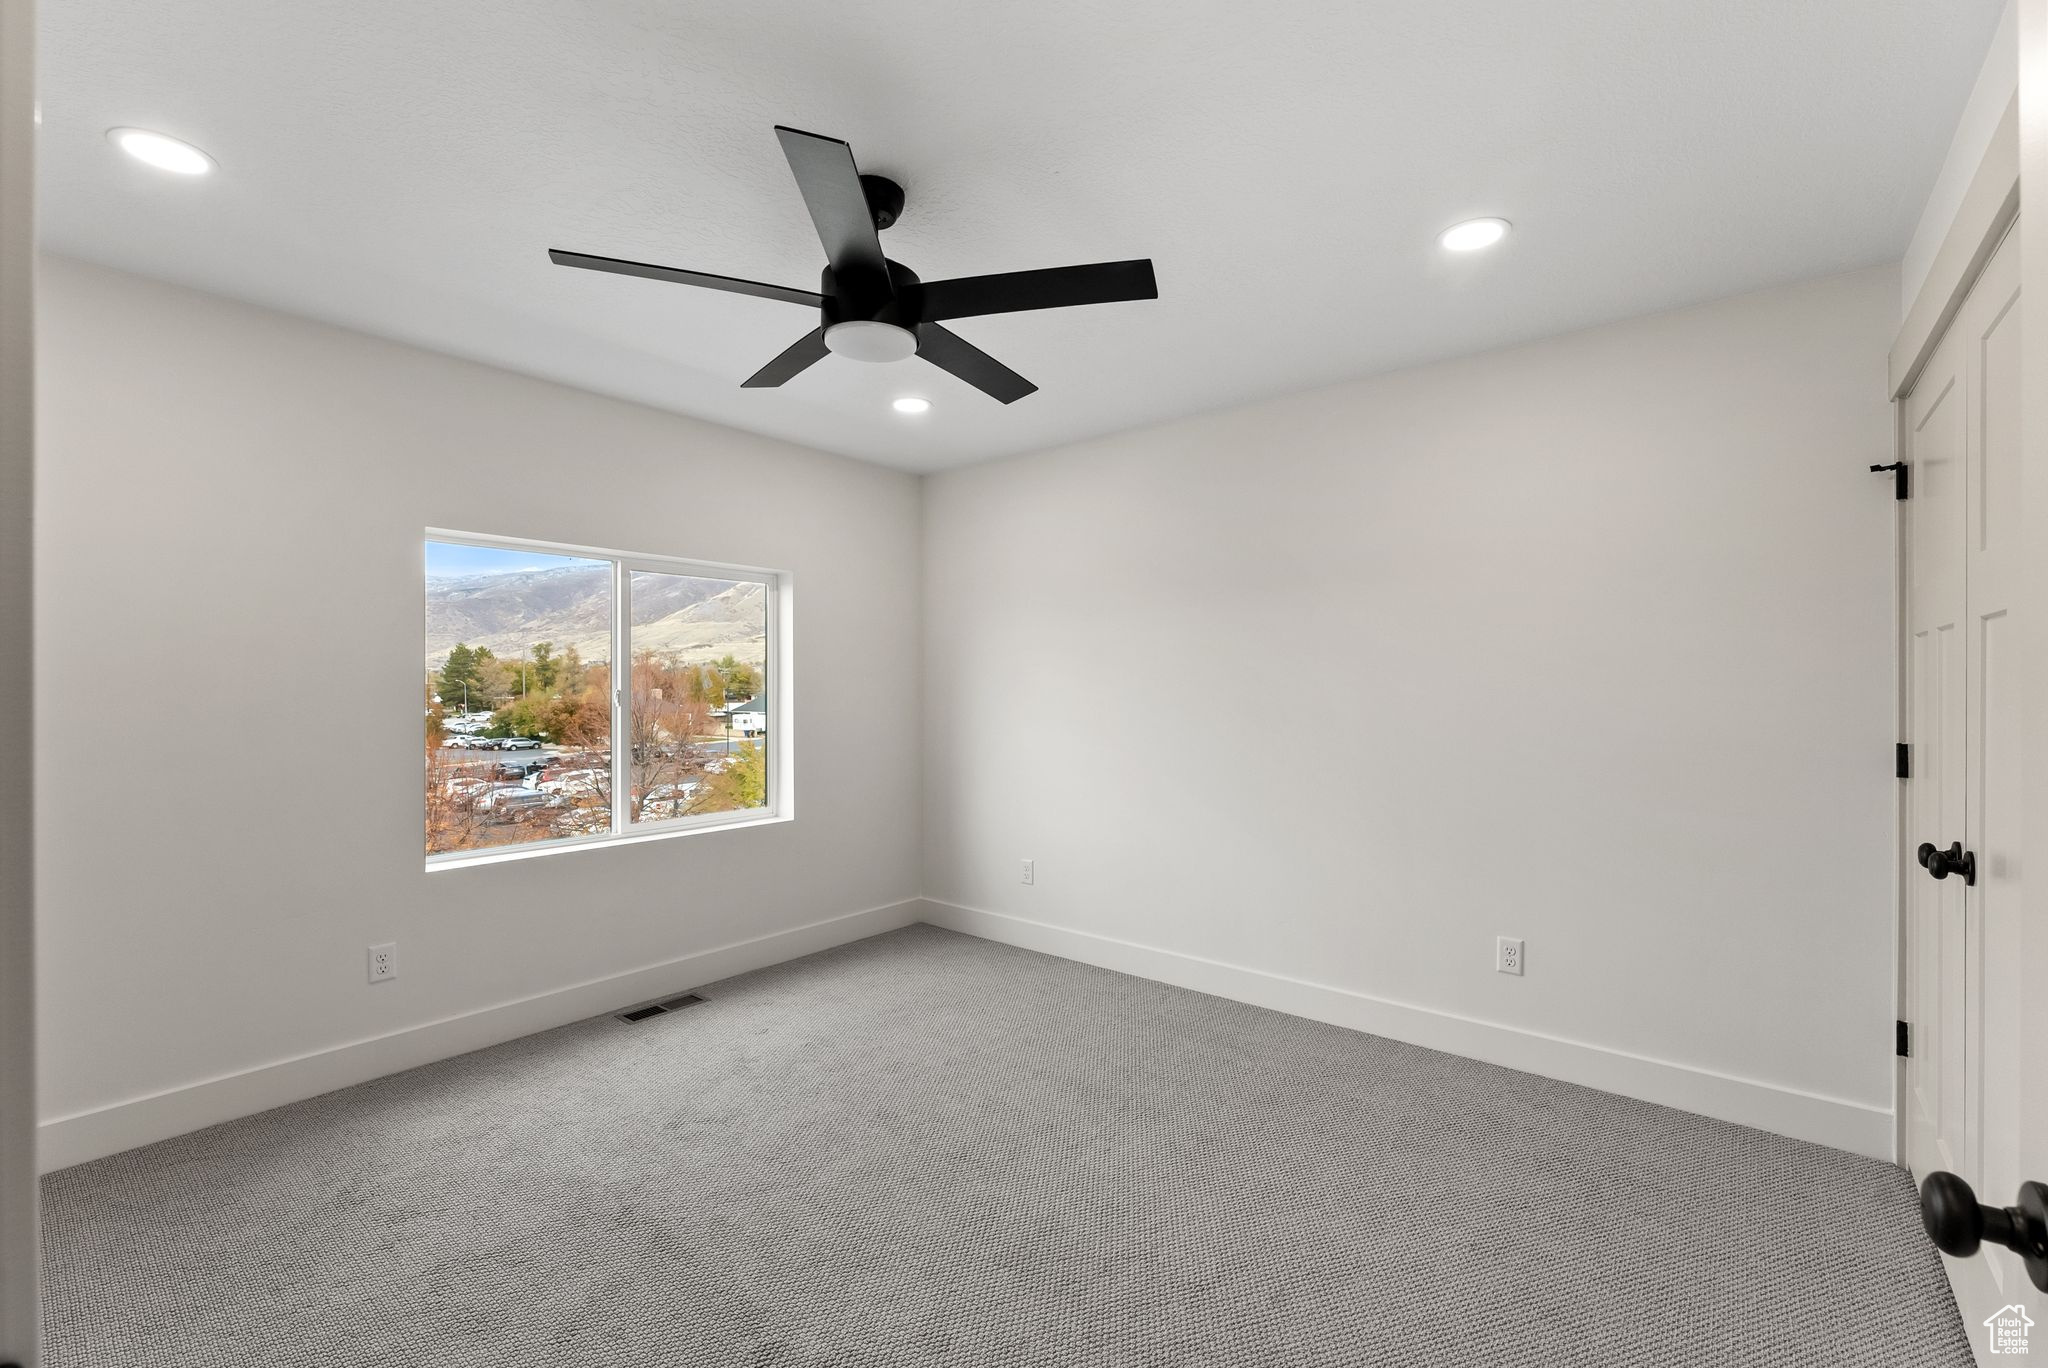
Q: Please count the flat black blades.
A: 5